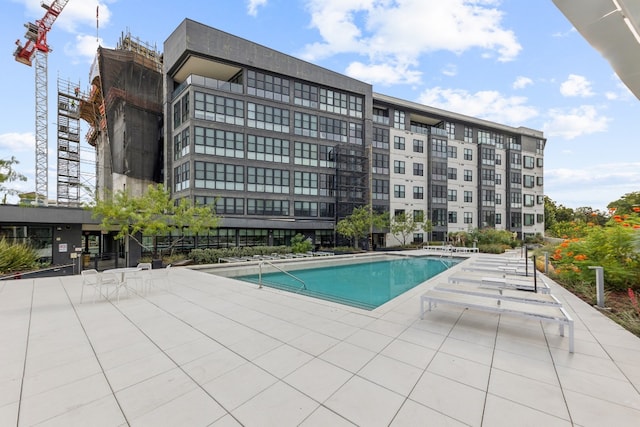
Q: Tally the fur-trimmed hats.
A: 0